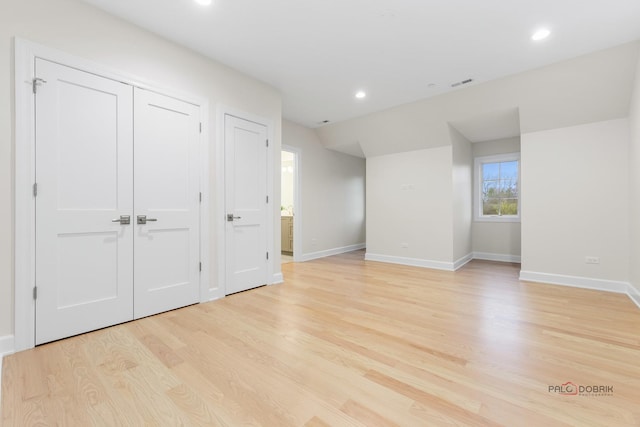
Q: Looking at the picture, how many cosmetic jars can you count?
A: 0